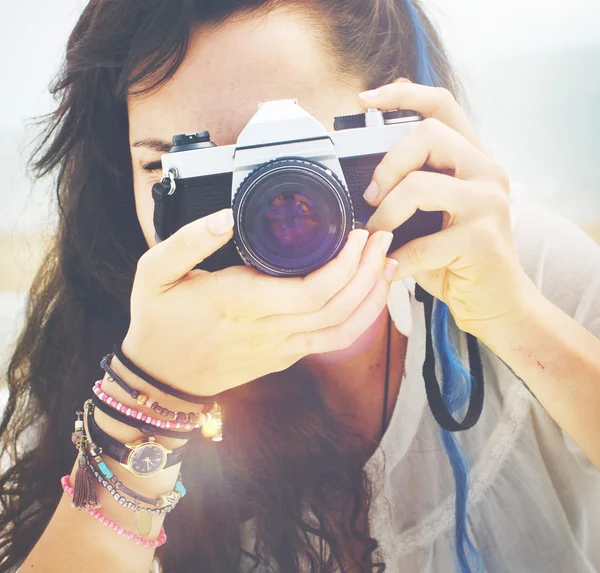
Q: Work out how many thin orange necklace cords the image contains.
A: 0